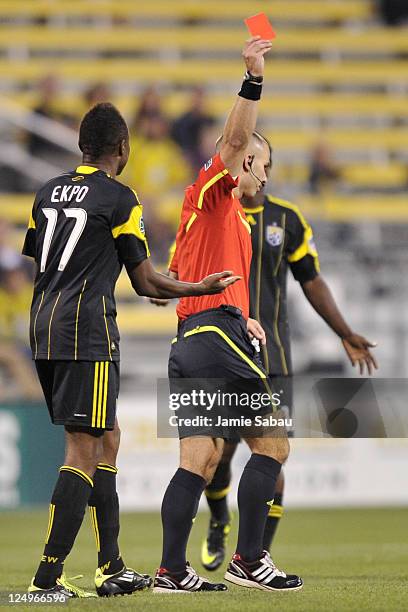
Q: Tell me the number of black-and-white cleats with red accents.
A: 2